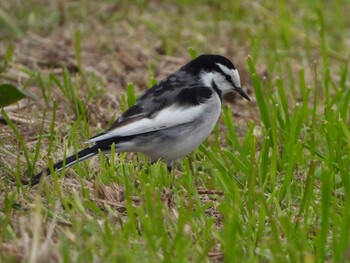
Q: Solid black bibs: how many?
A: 1